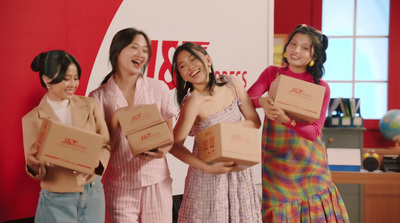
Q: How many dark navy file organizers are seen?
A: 3